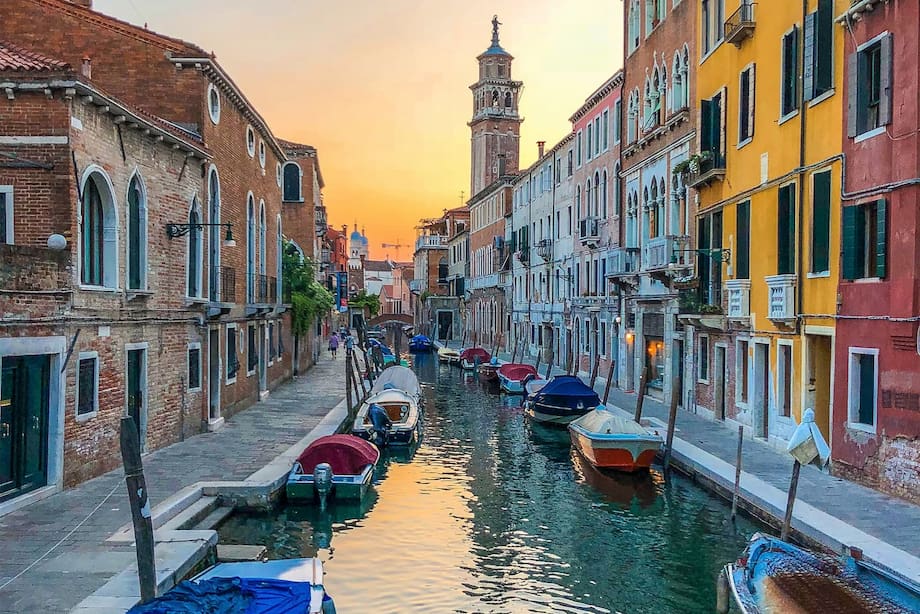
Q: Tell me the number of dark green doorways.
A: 2